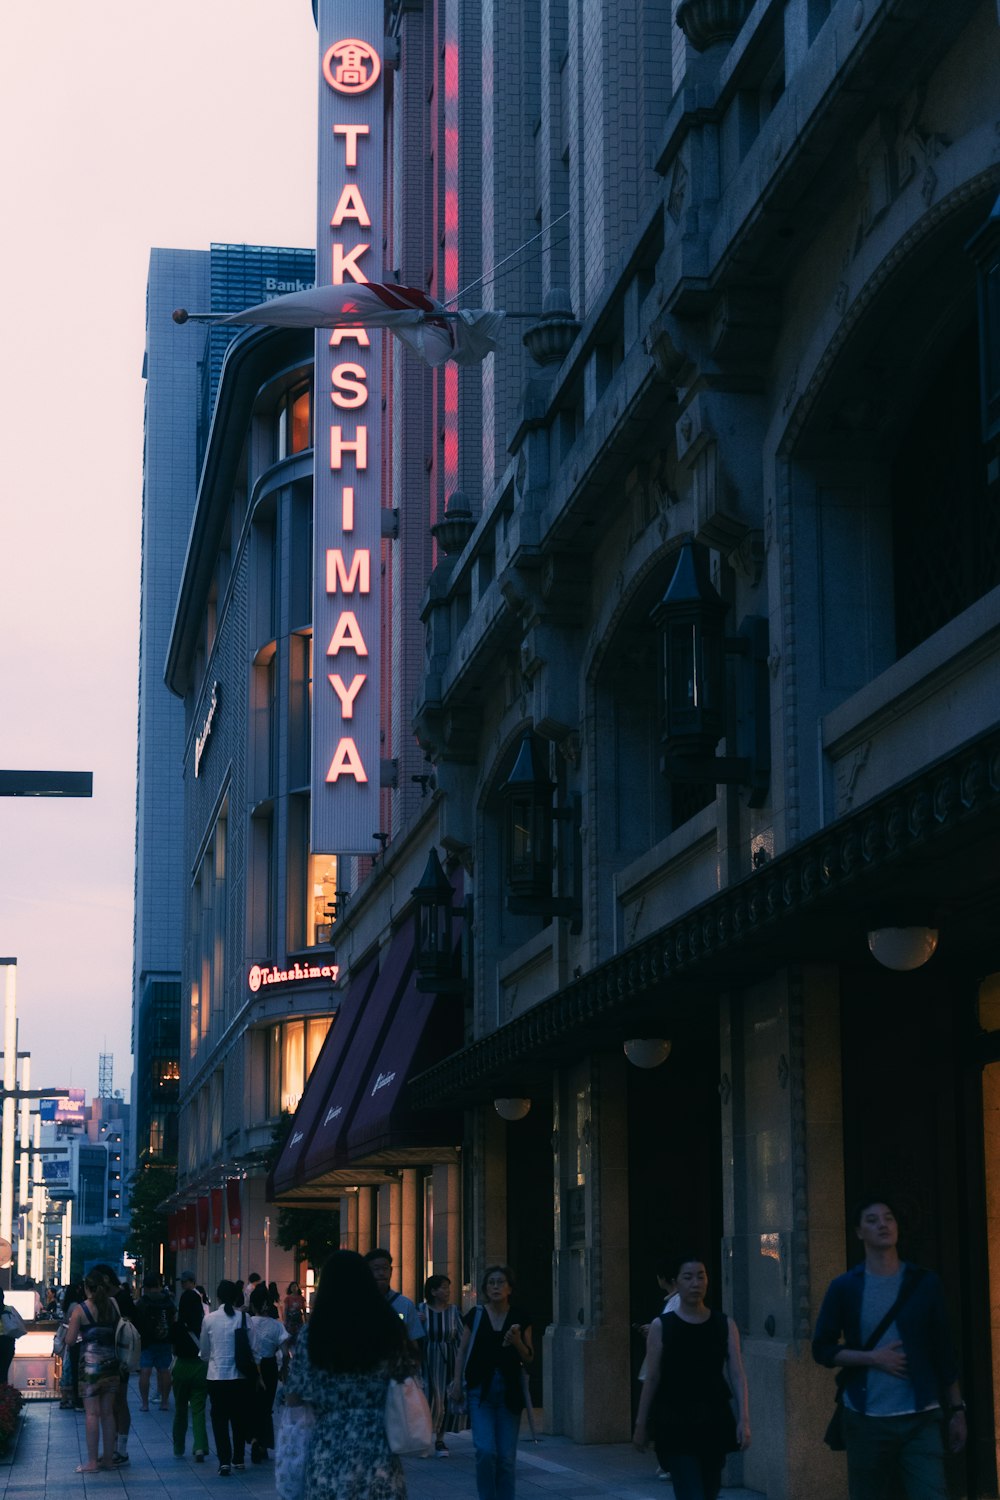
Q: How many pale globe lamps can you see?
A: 3